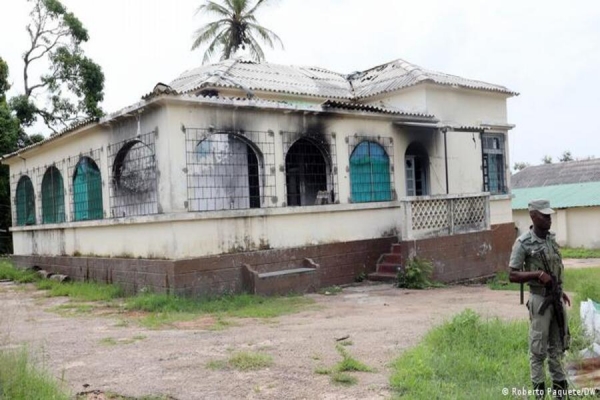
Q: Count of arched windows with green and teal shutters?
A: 4